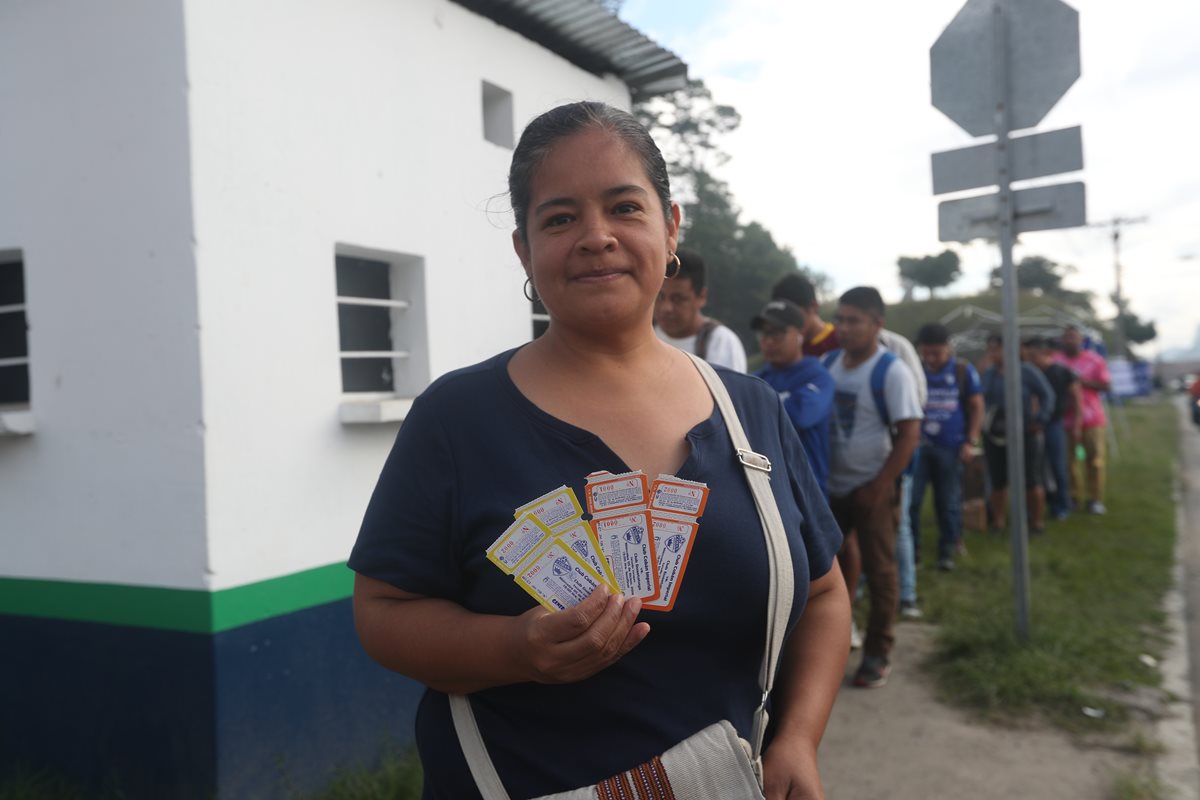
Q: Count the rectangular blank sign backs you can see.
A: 2